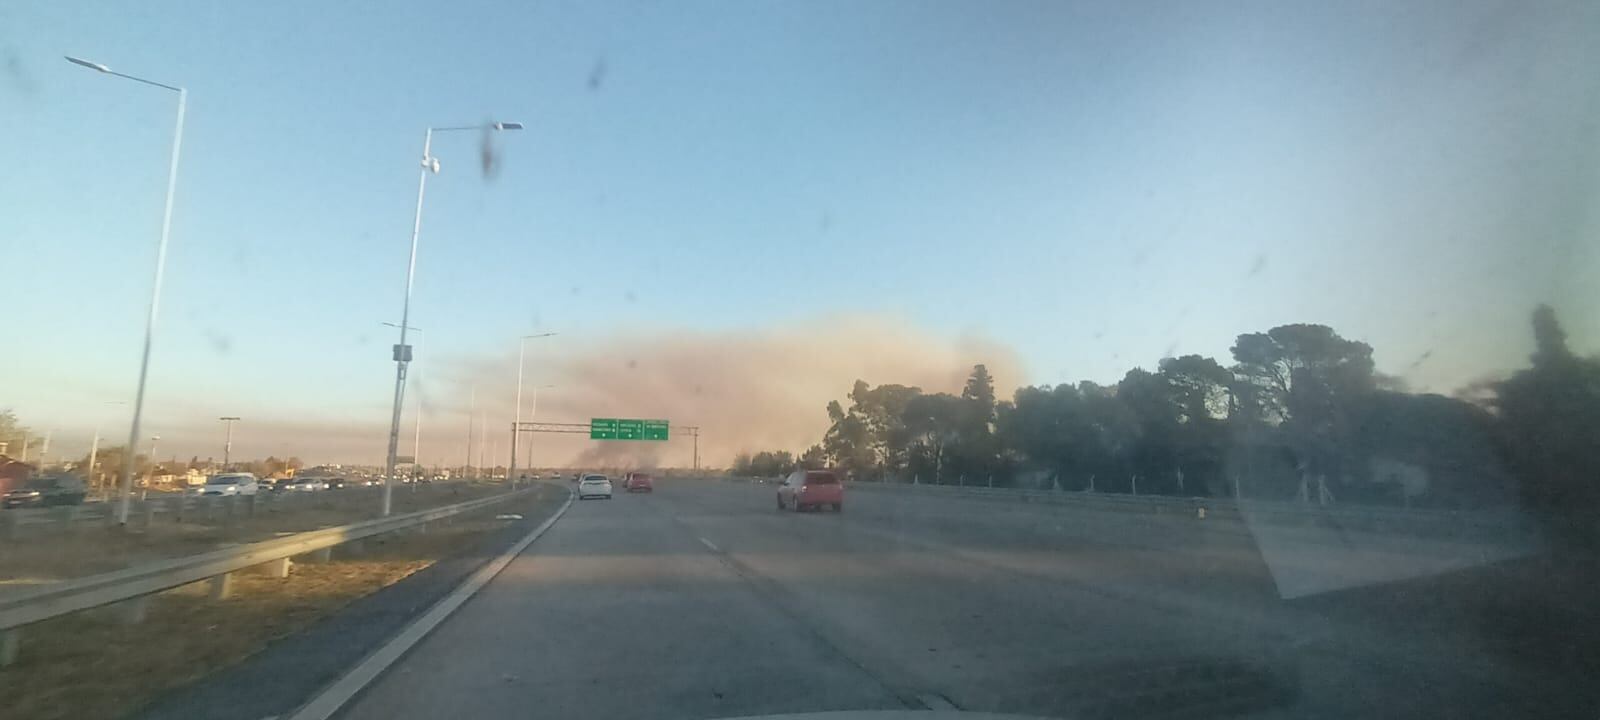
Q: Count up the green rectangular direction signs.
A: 3